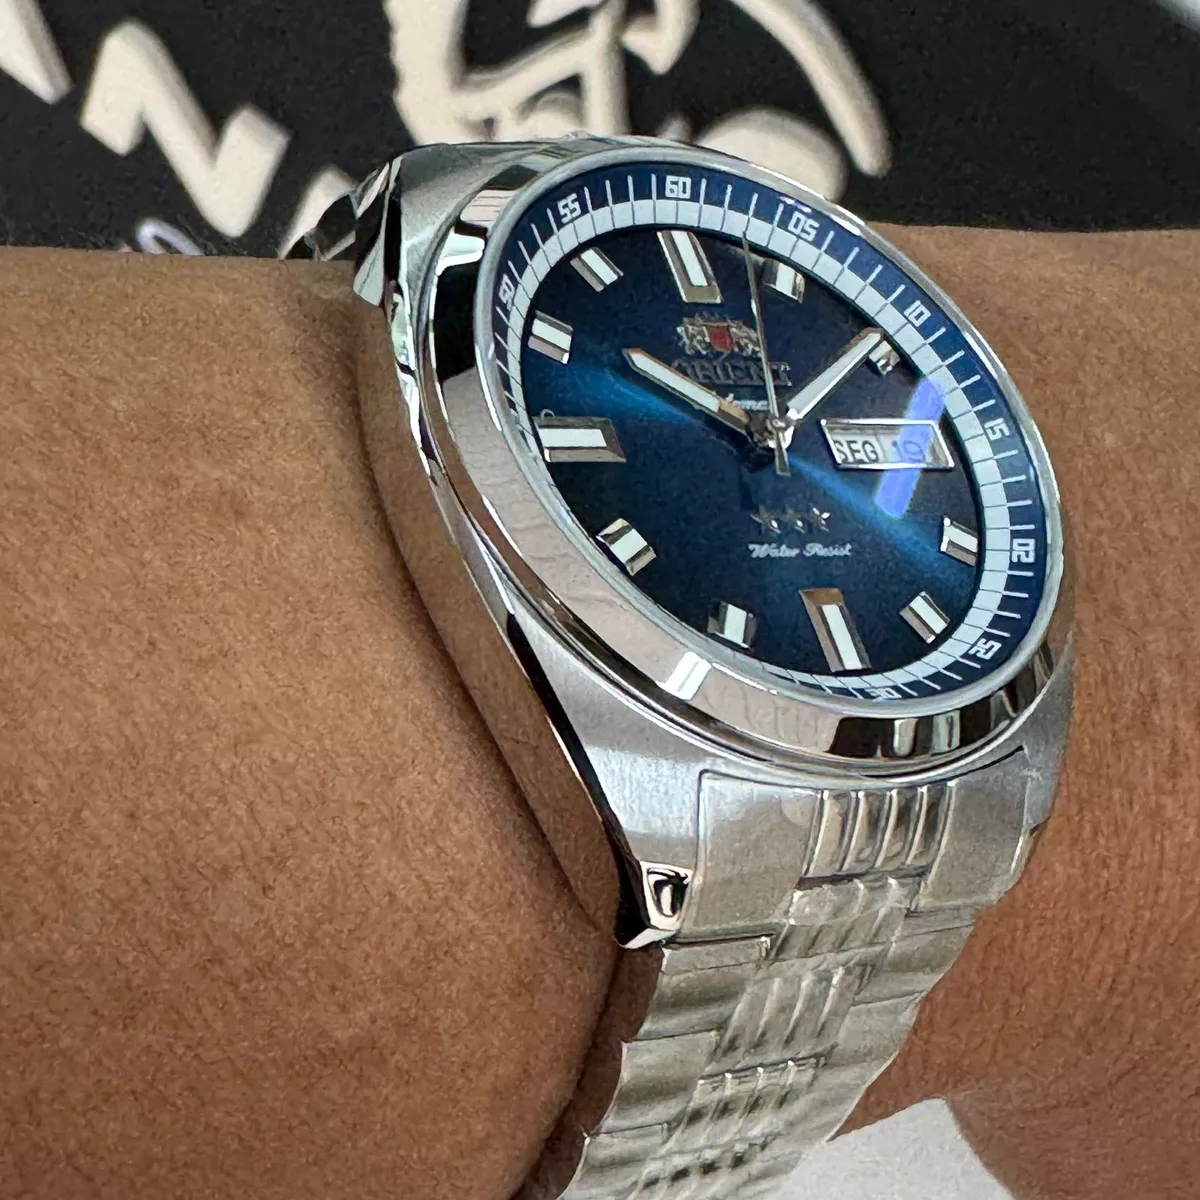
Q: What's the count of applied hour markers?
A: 11